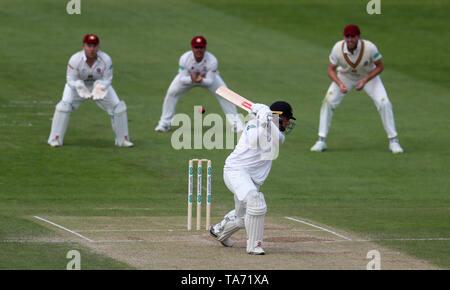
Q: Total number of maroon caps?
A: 3